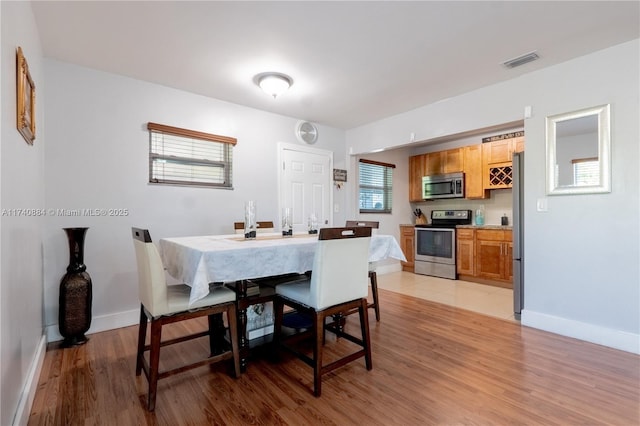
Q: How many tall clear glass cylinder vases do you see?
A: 3